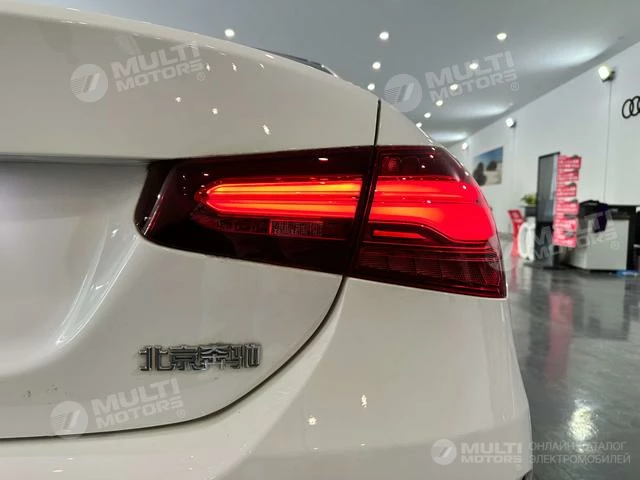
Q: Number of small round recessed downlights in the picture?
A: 10